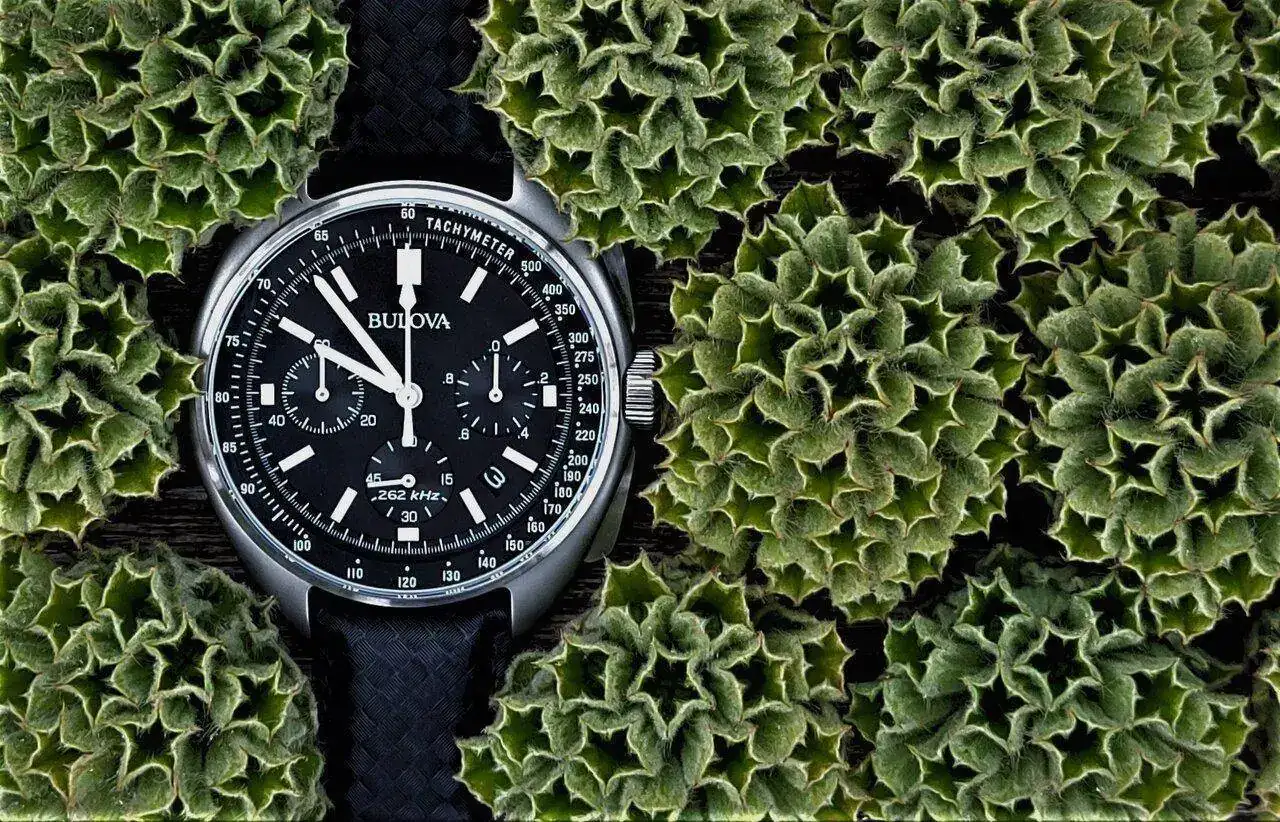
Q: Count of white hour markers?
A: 12